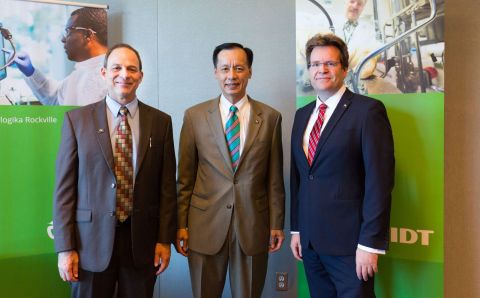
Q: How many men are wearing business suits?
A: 3